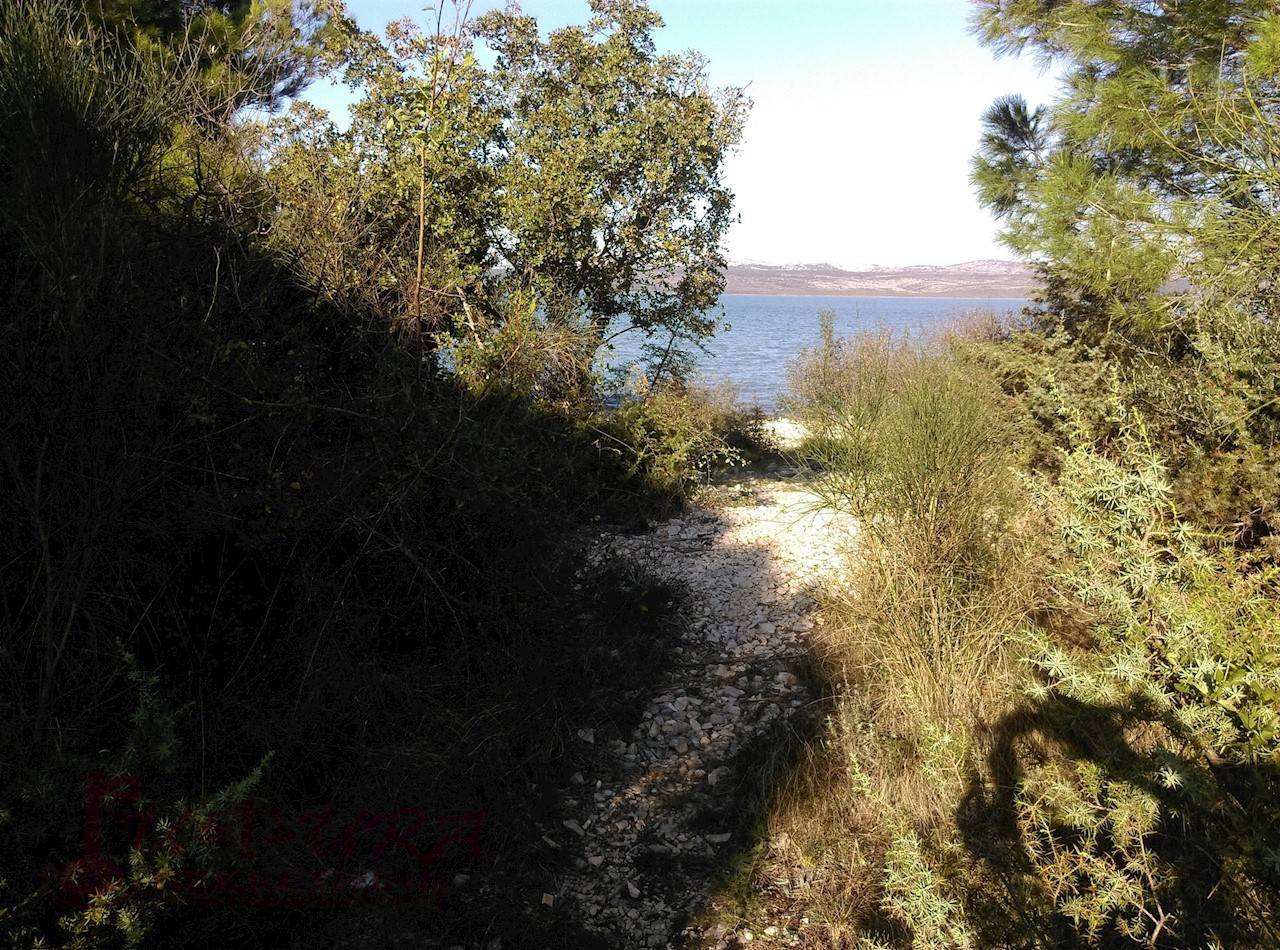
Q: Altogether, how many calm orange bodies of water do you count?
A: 0